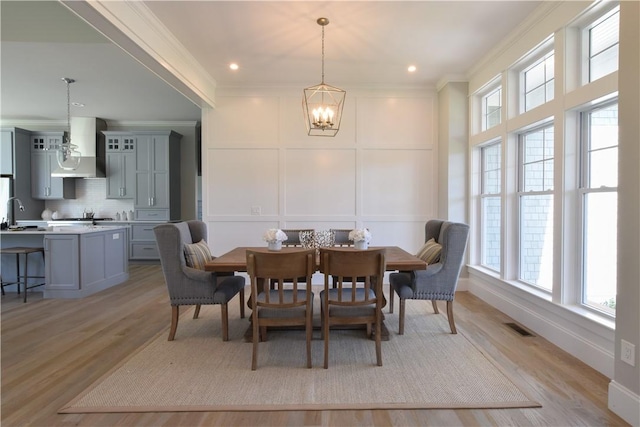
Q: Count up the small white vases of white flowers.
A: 2